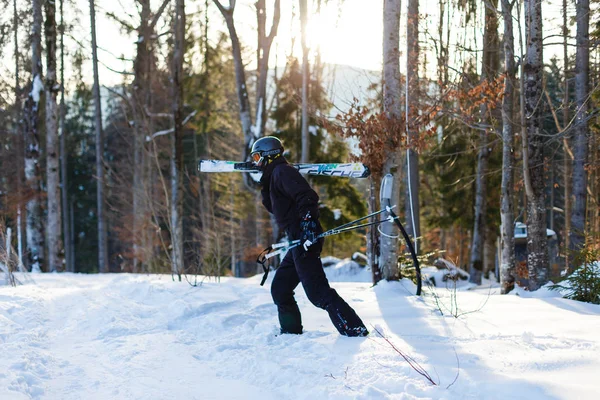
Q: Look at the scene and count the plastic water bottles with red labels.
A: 0